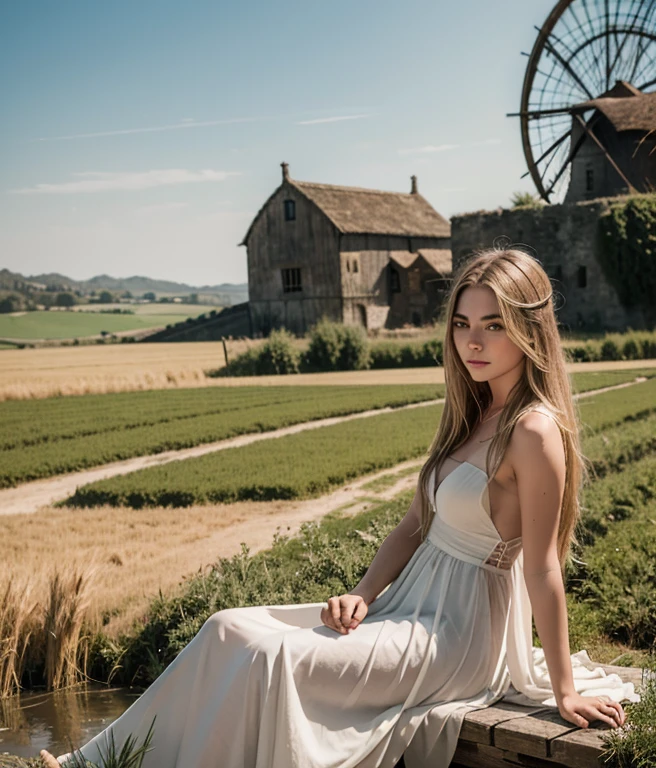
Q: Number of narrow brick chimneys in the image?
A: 2